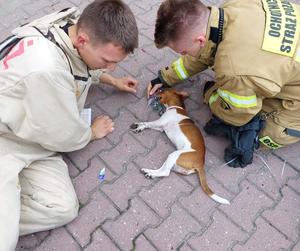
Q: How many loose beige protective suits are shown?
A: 1